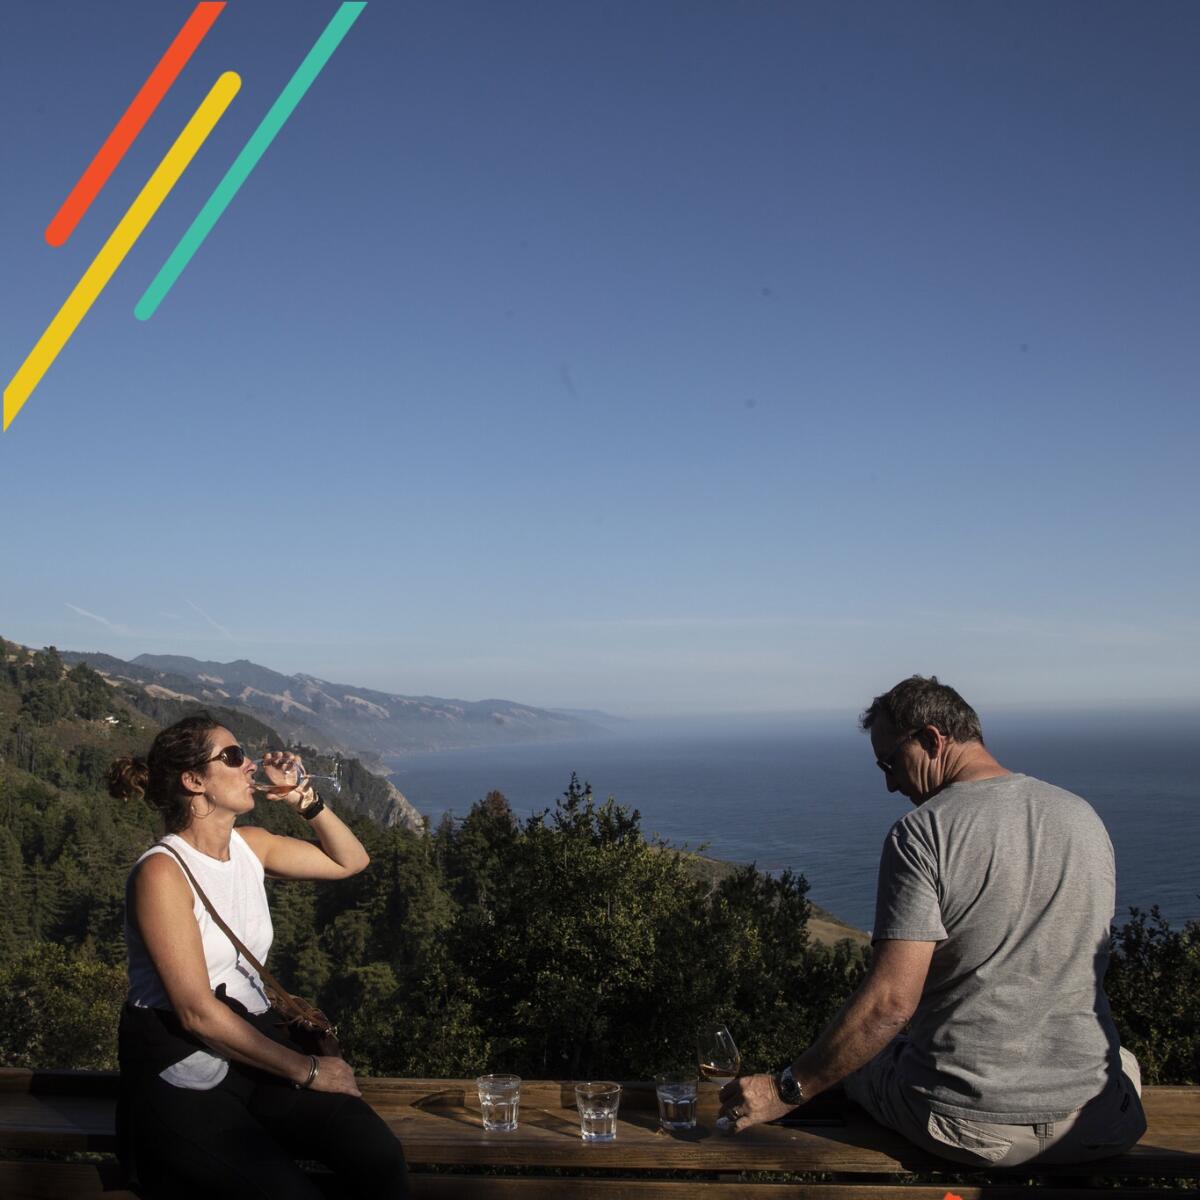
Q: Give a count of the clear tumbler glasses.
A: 3